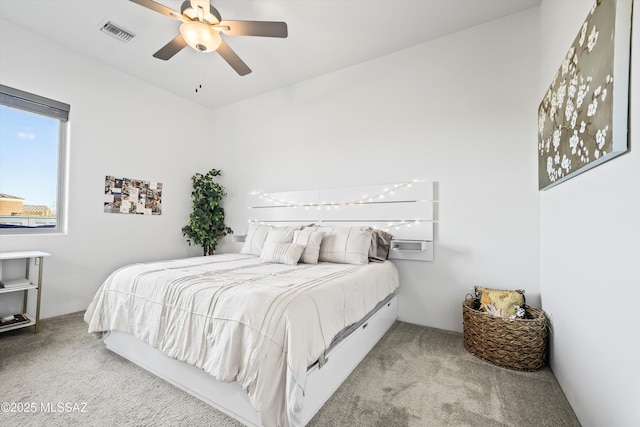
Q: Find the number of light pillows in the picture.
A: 5